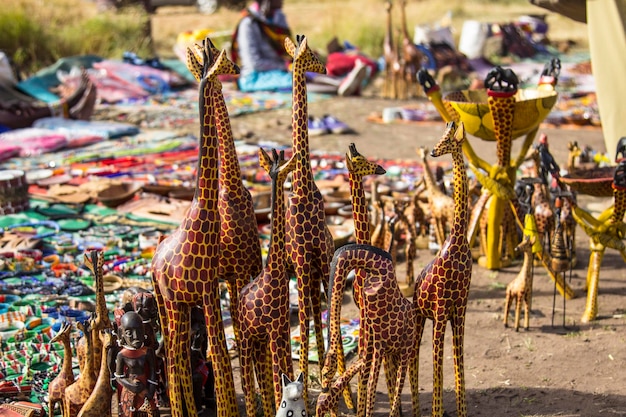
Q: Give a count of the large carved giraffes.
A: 7